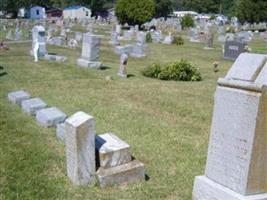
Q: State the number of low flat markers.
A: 4